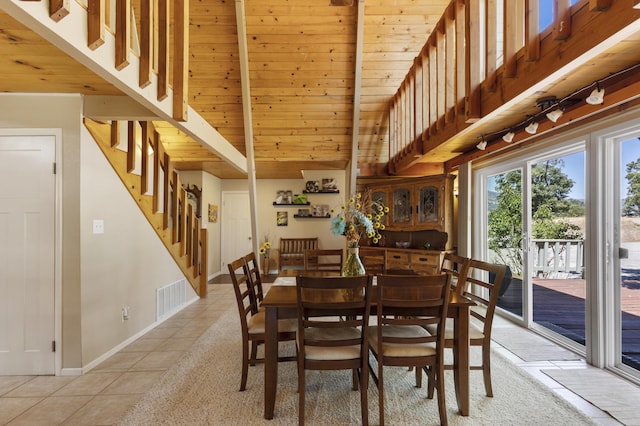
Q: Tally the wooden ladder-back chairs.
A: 8